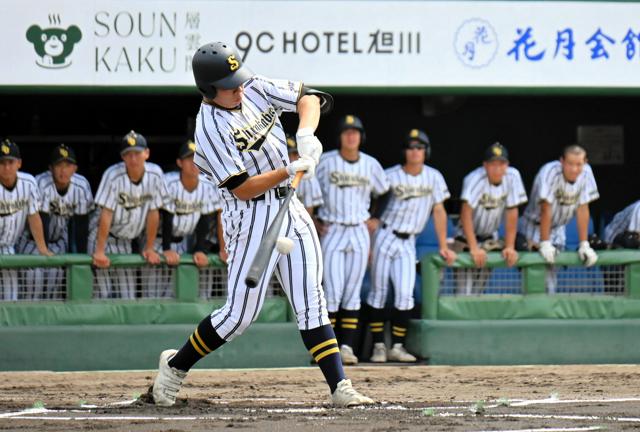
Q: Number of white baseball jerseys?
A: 11